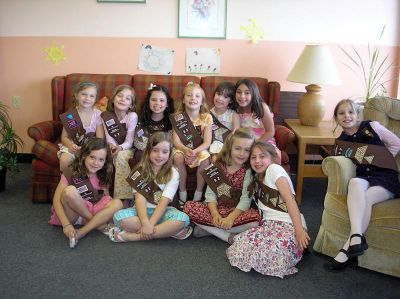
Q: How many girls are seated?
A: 11